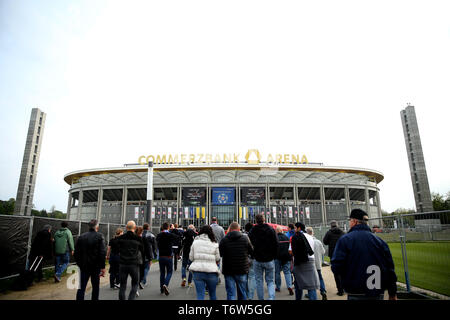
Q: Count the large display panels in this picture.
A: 3